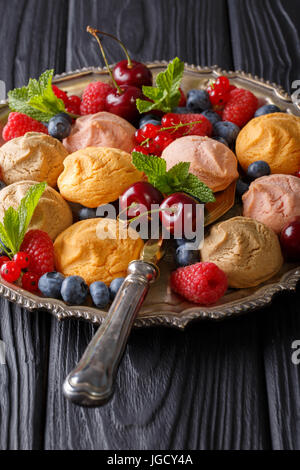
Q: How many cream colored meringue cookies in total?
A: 3